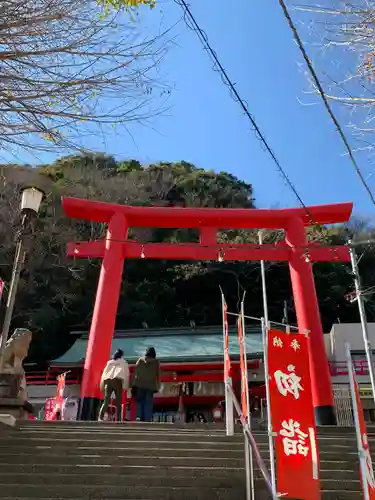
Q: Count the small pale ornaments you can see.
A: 4